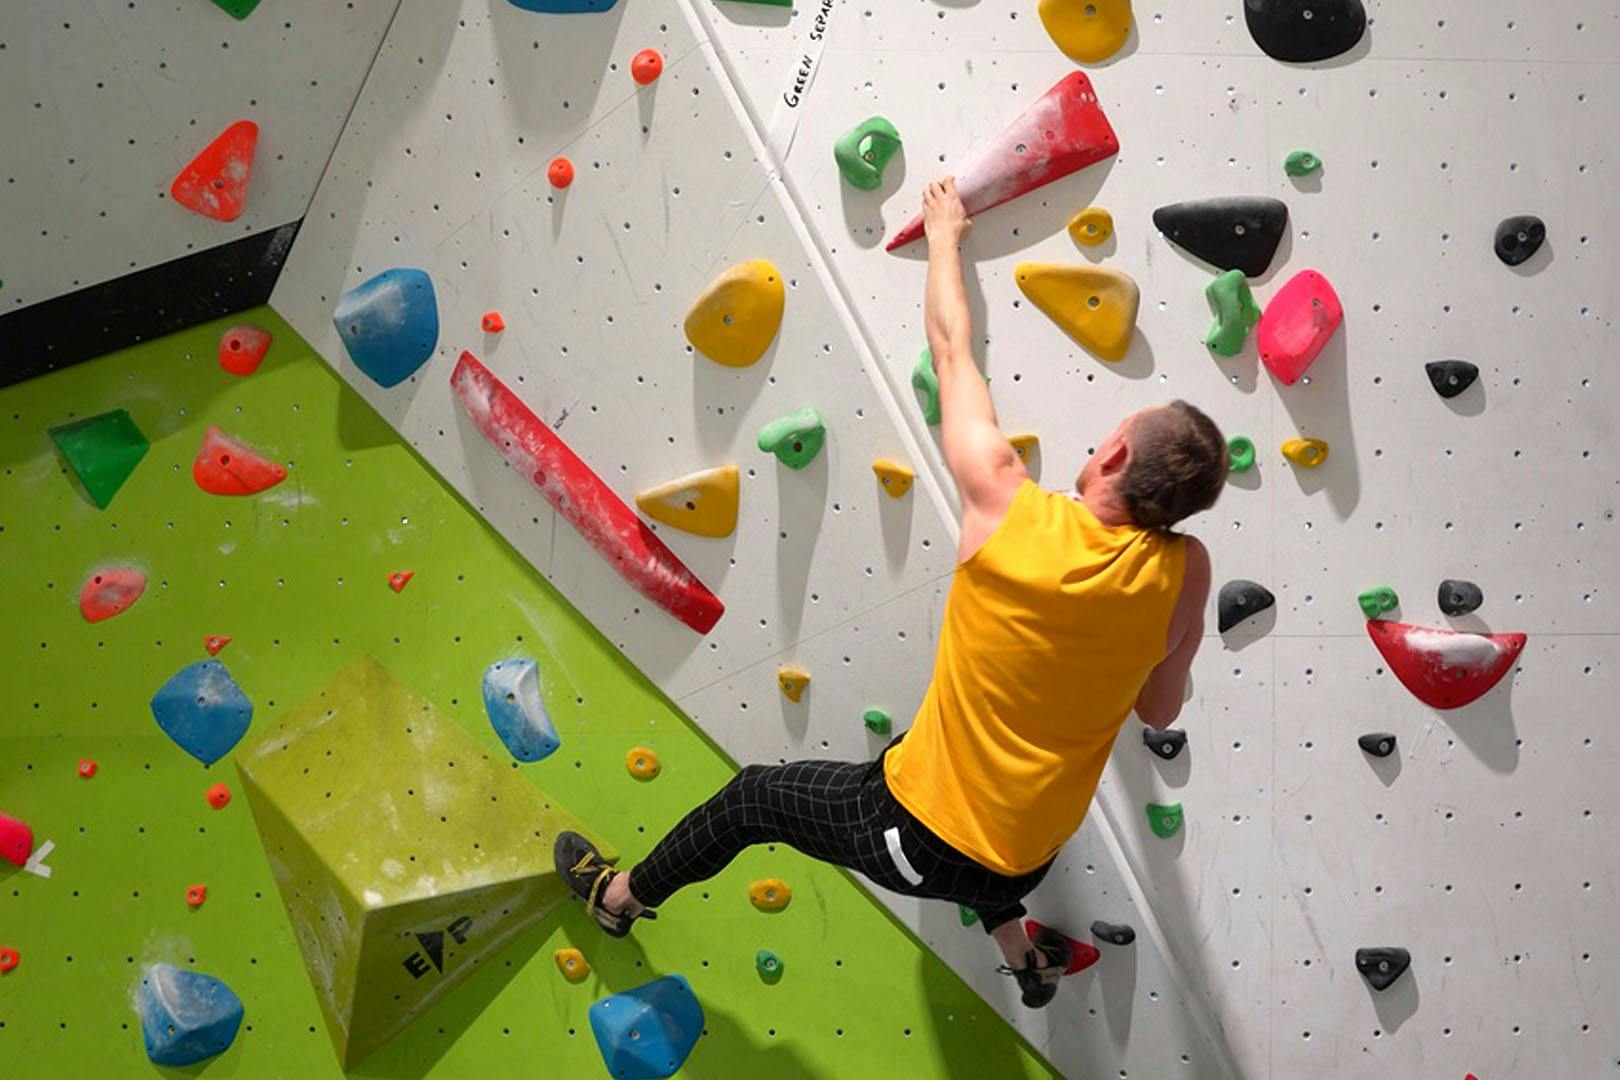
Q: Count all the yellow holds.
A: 12